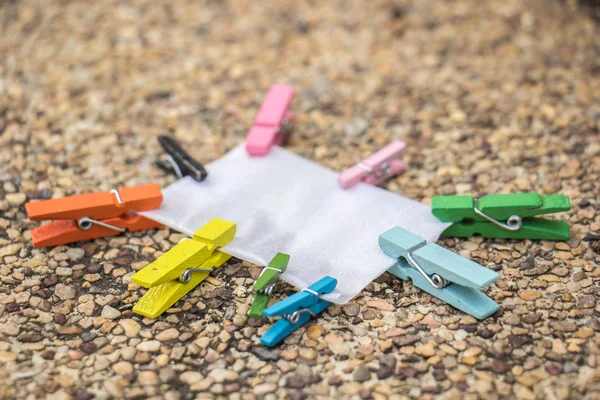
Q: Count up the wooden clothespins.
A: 9